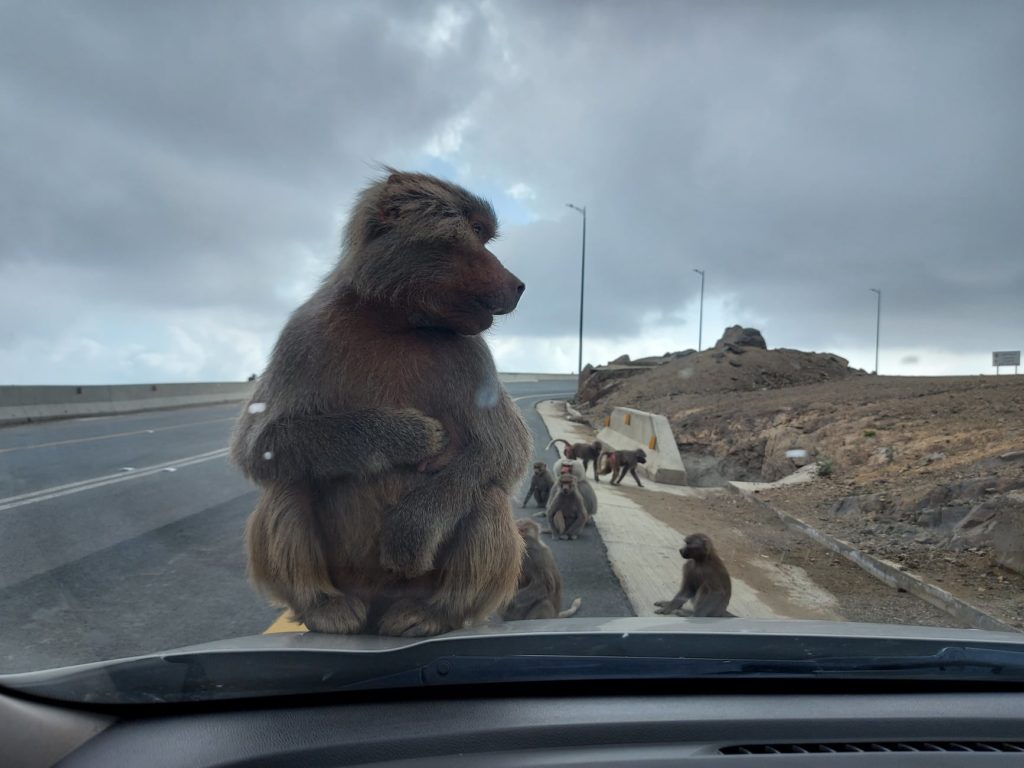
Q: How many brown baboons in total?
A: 7